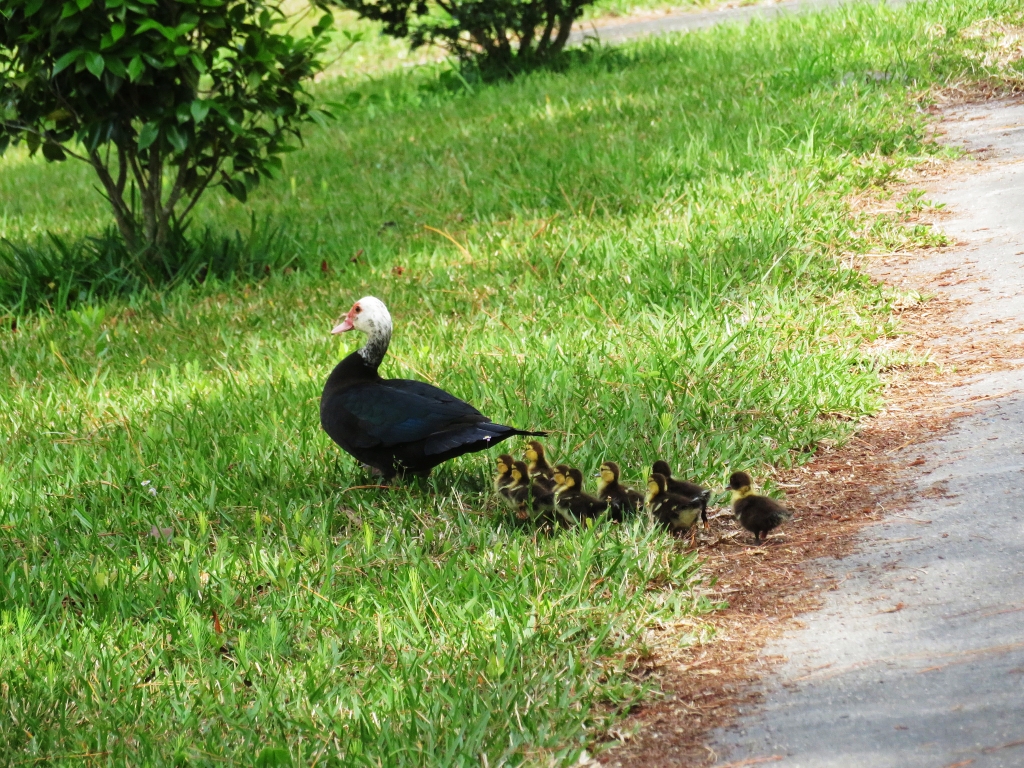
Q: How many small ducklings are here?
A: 9